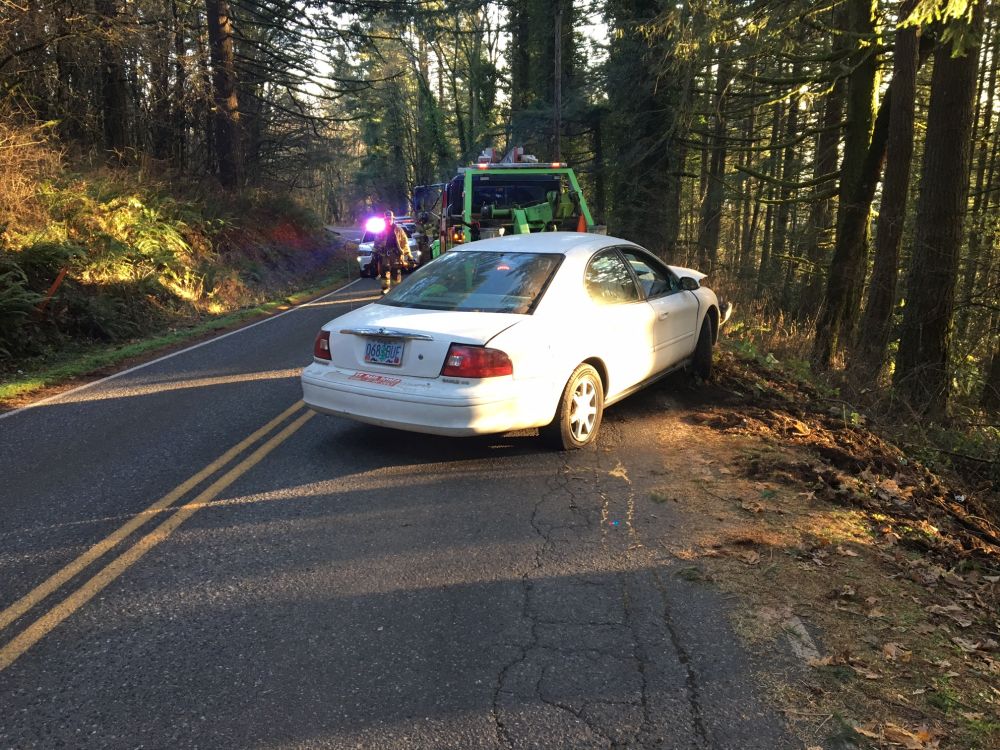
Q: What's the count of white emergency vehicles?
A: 1